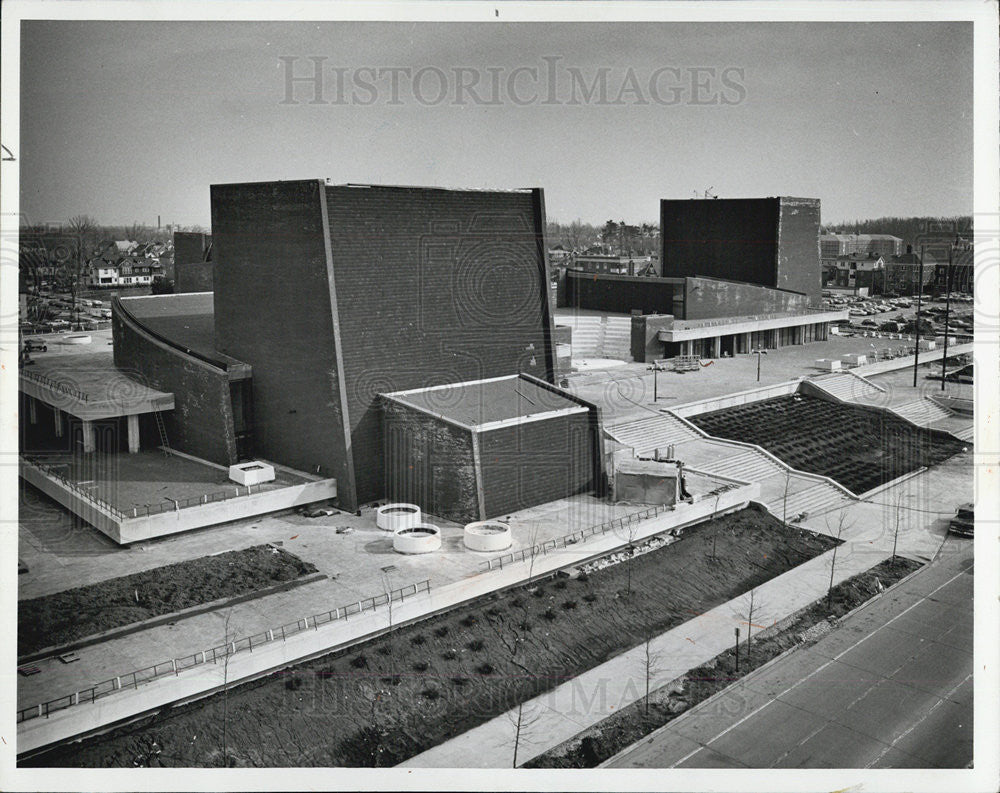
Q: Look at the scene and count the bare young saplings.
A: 11